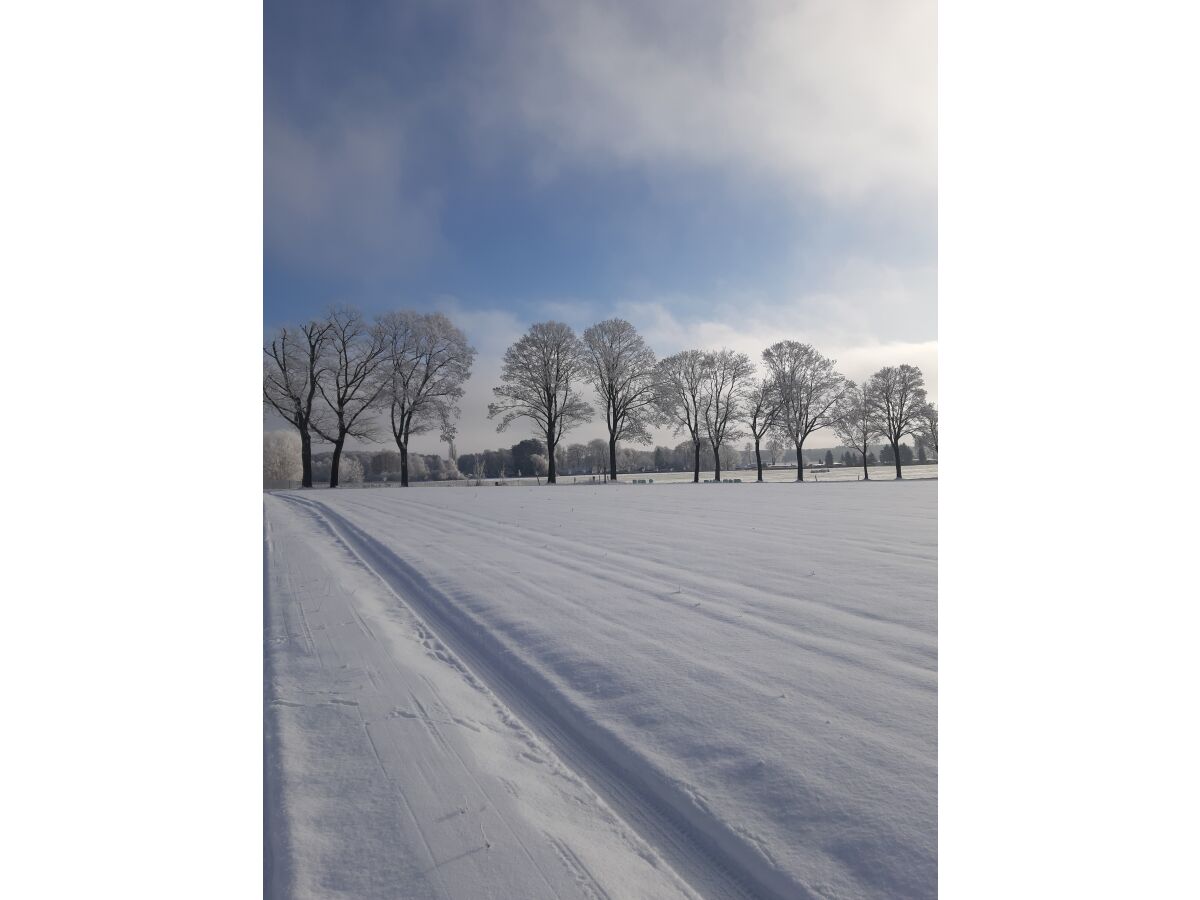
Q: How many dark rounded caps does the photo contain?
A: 0